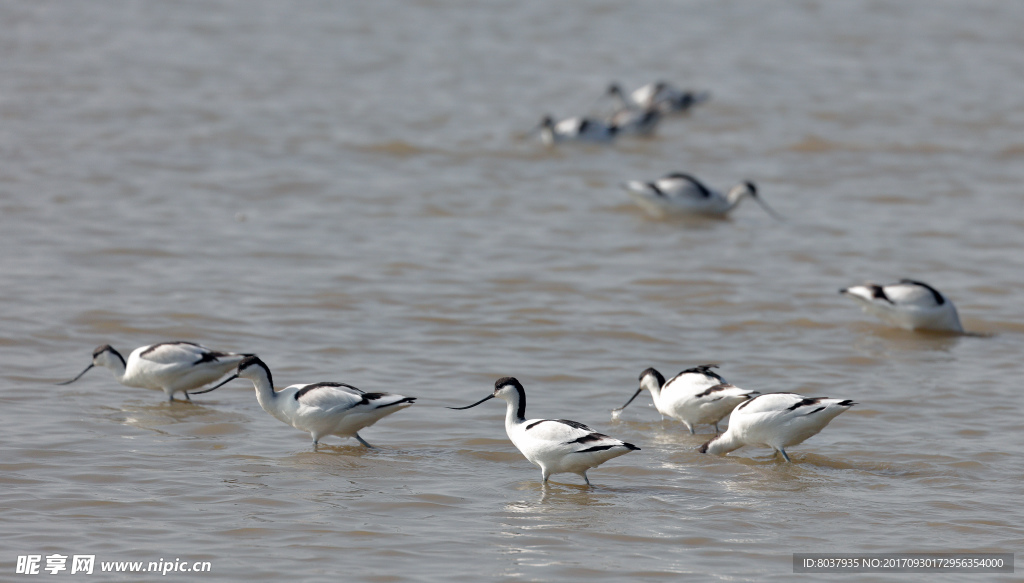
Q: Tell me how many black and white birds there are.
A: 10